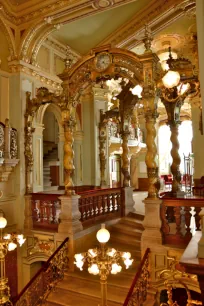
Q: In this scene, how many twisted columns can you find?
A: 4